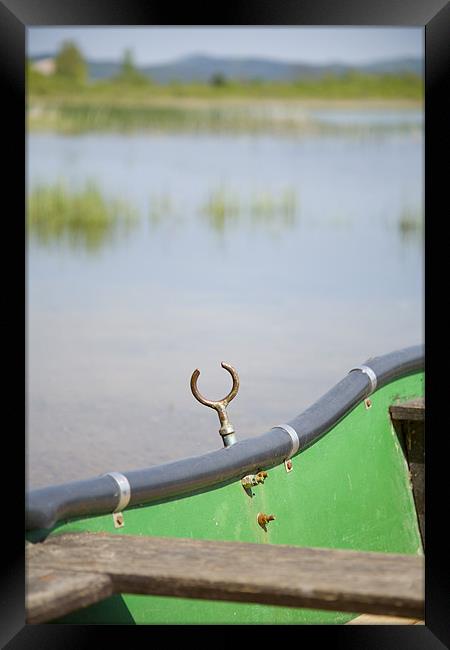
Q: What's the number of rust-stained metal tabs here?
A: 3